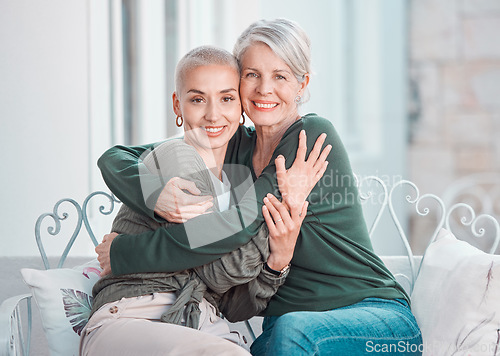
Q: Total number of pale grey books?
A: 0